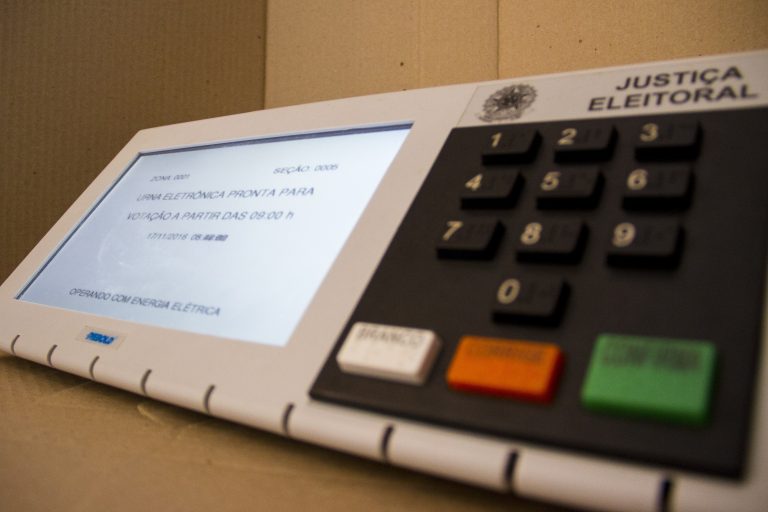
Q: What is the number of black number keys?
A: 10